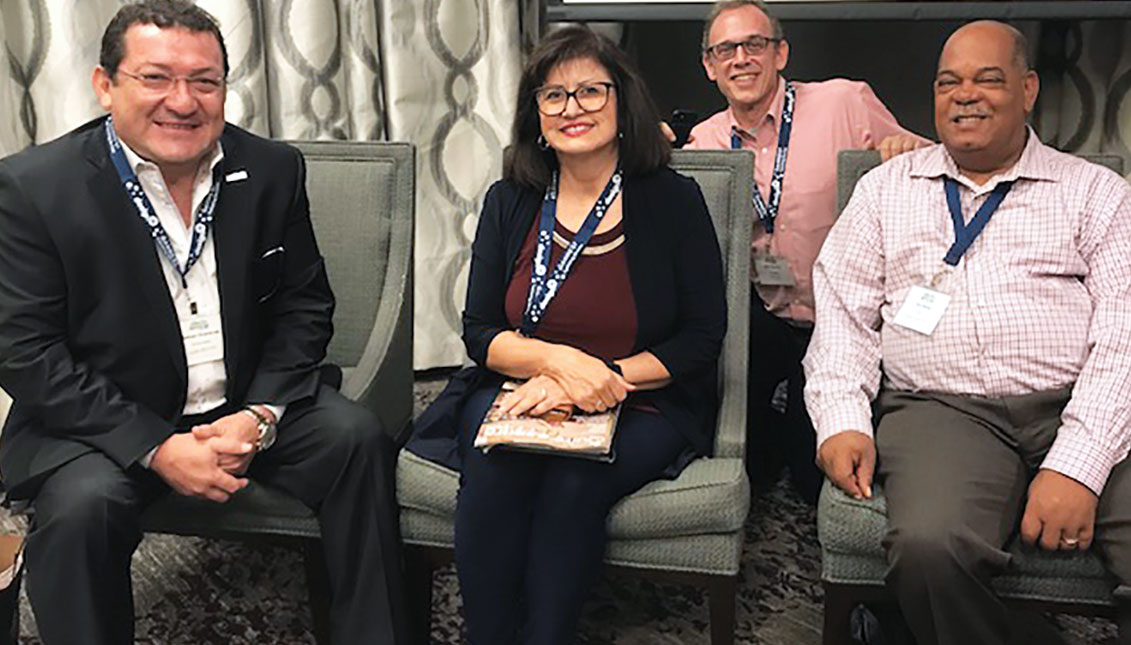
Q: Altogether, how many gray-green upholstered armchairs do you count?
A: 3